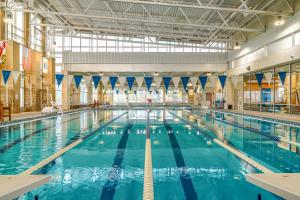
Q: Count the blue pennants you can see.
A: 13